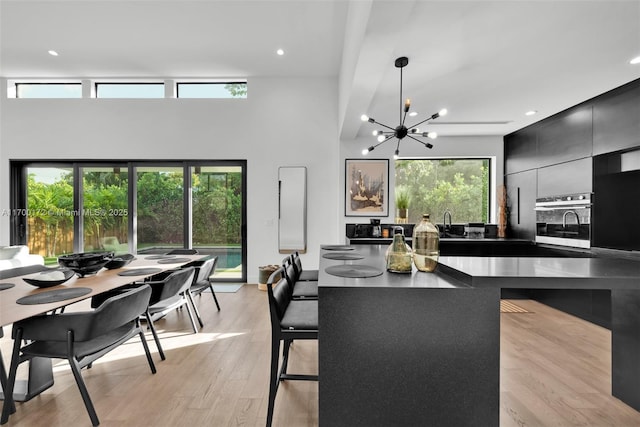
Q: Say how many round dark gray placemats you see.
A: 8